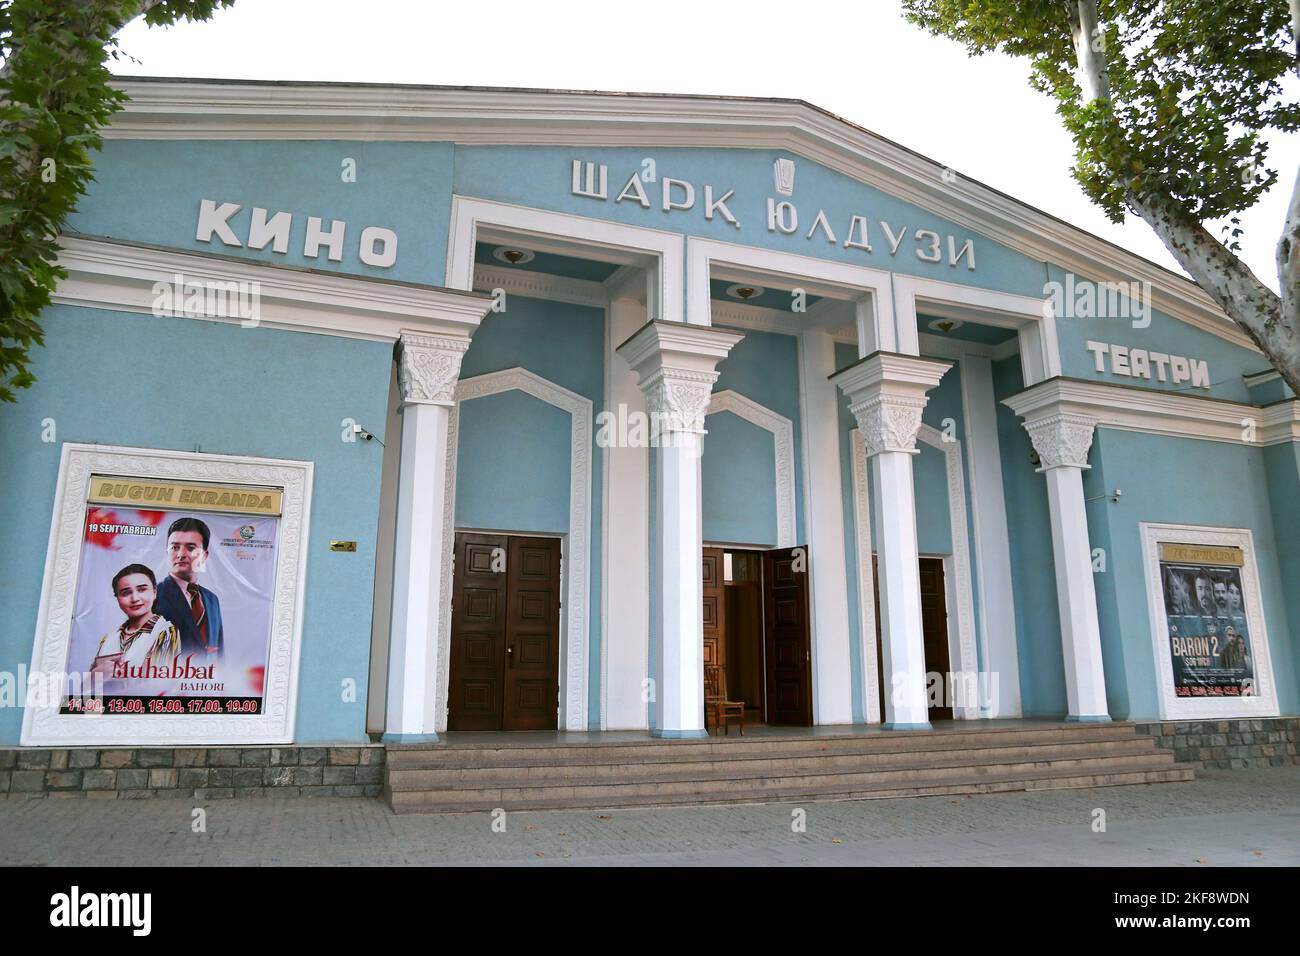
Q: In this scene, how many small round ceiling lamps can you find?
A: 3